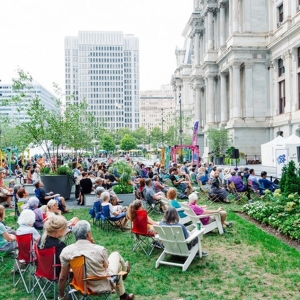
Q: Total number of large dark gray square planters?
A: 1